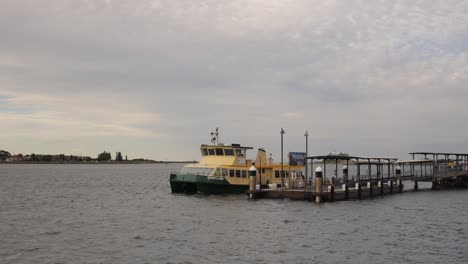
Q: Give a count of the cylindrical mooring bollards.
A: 4